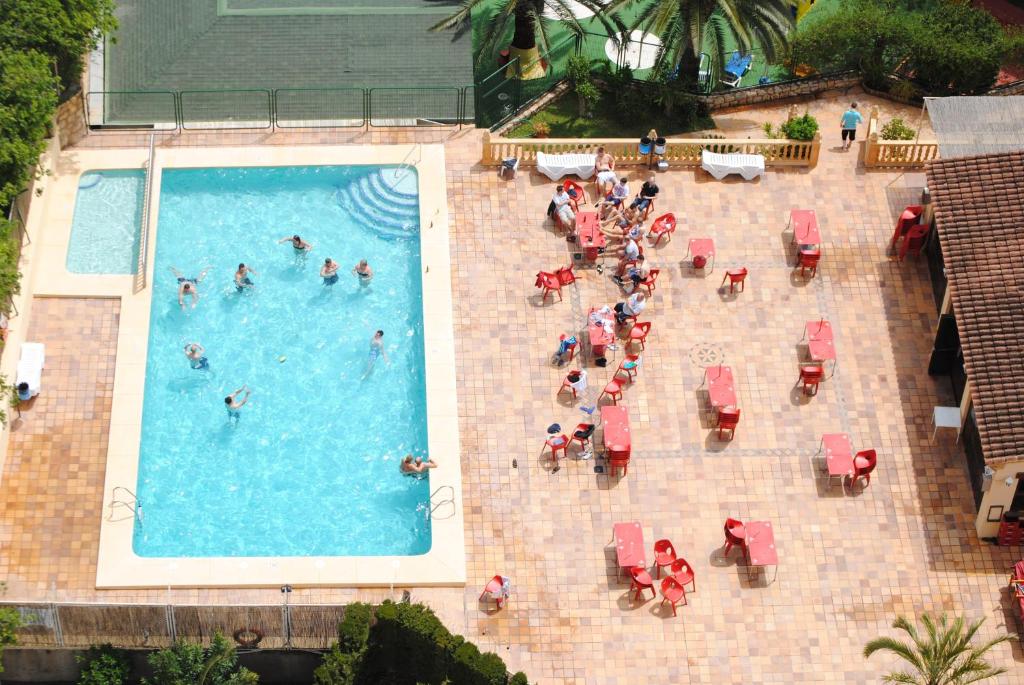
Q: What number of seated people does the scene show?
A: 9